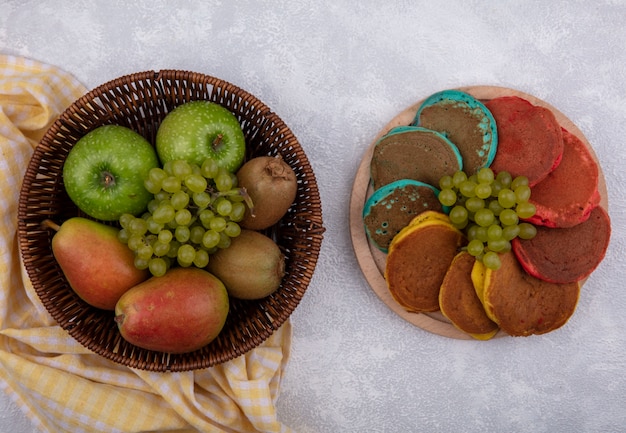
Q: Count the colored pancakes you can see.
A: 9